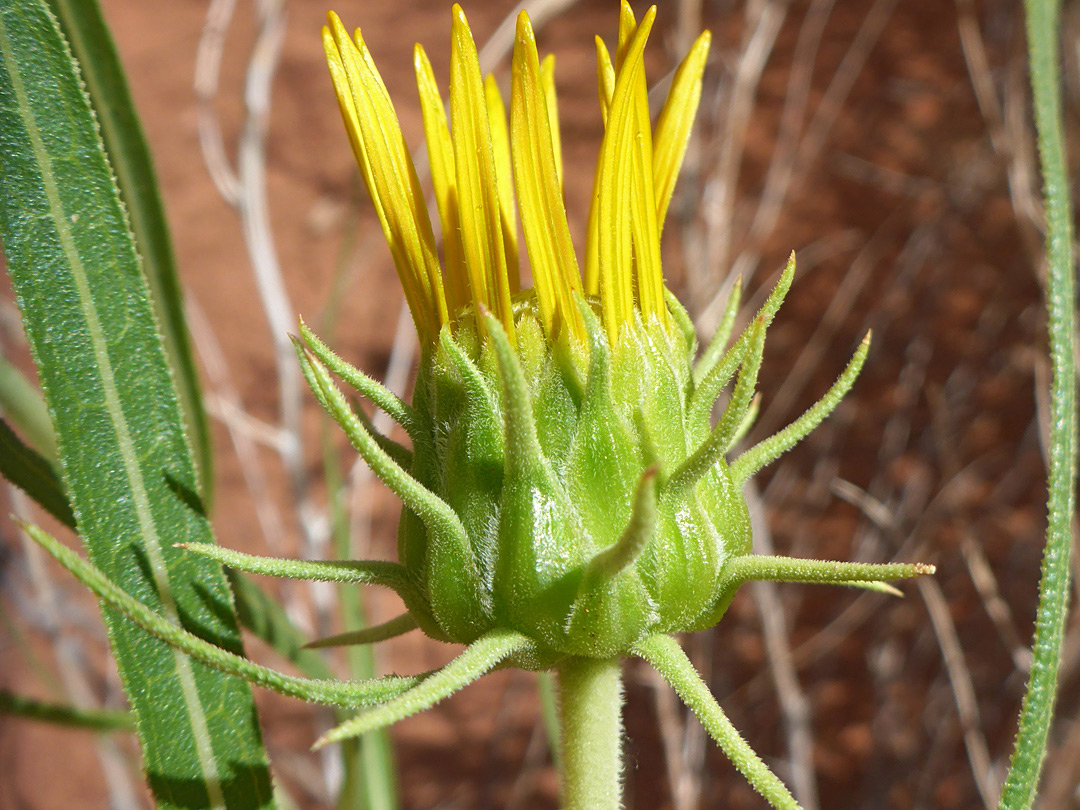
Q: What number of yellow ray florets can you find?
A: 12